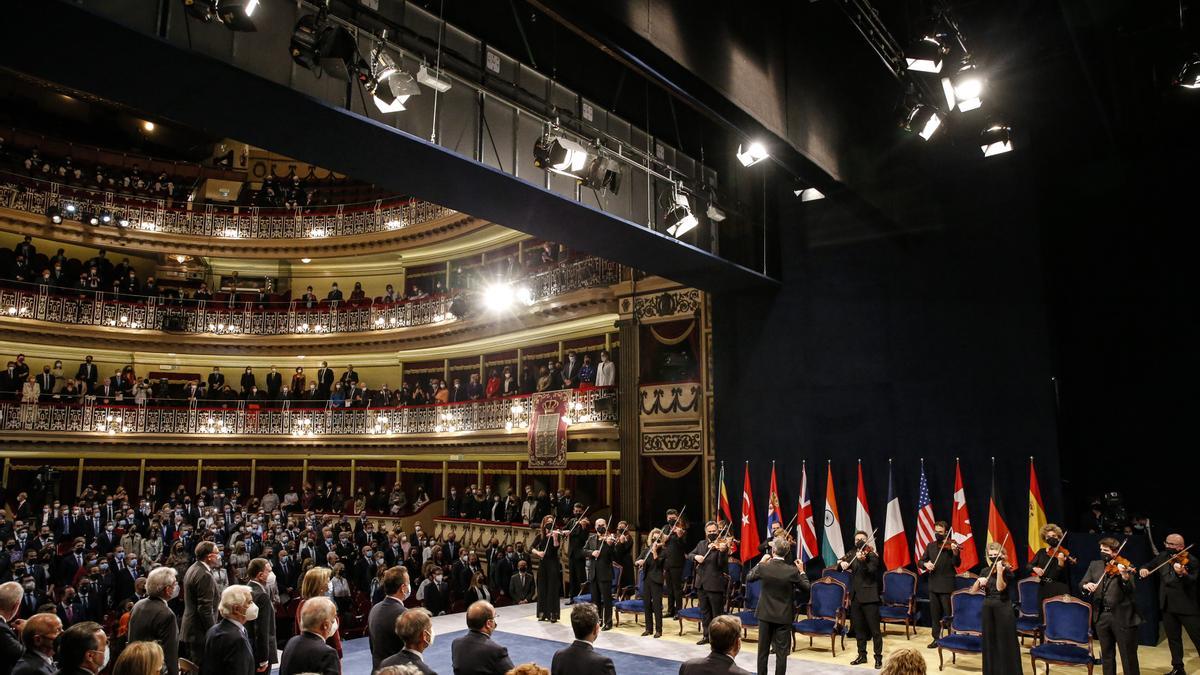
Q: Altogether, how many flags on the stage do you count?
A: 11